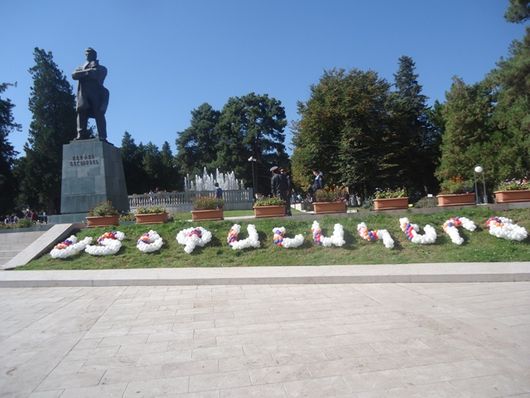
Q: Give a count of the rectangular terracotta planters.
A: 8